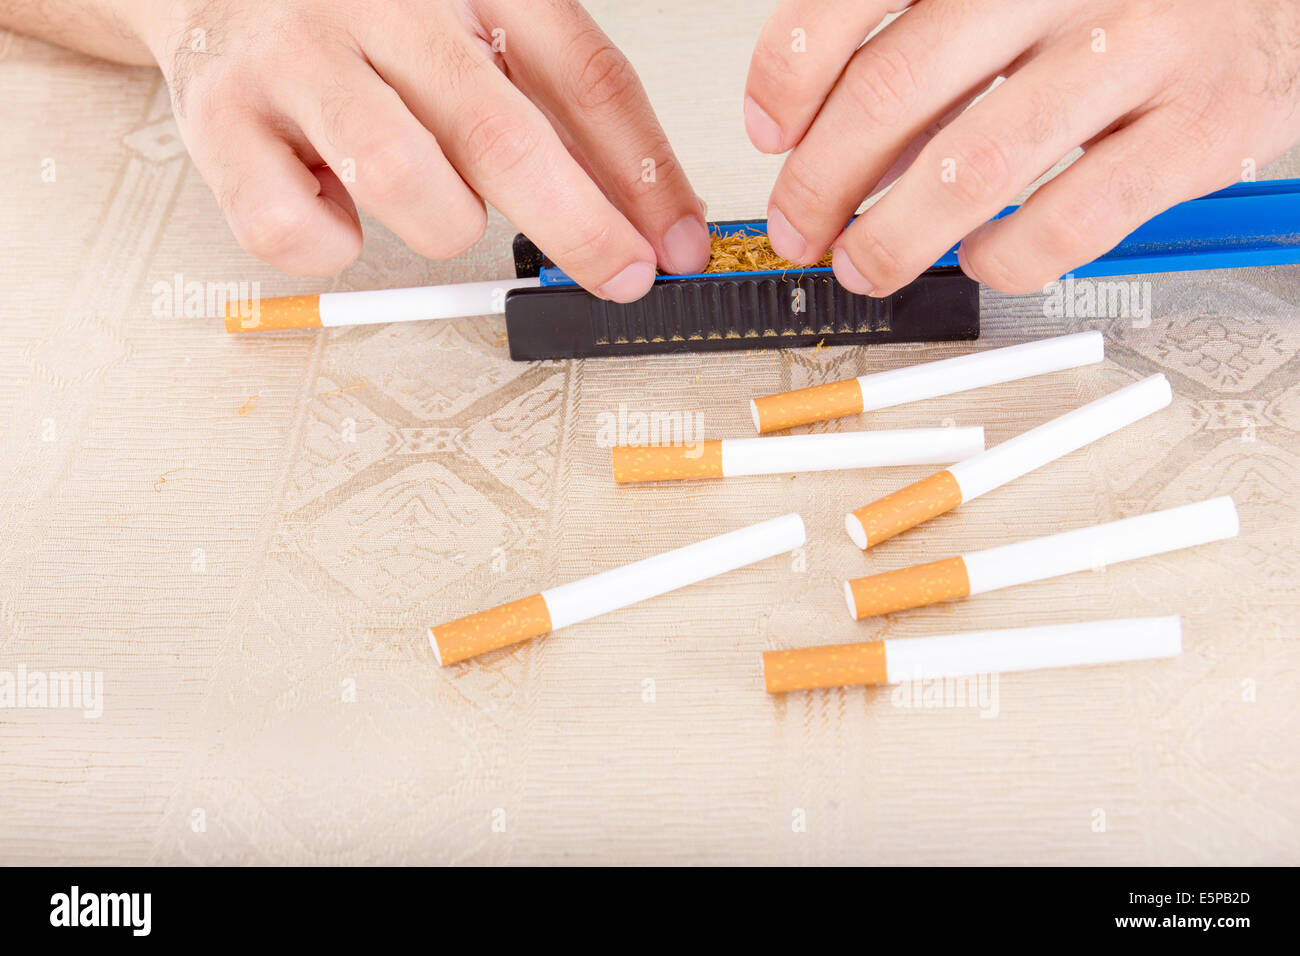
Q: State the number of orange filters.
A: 7